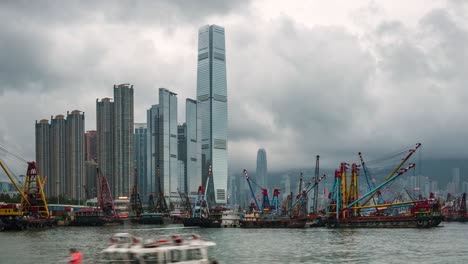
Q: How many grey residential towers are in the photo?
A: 5